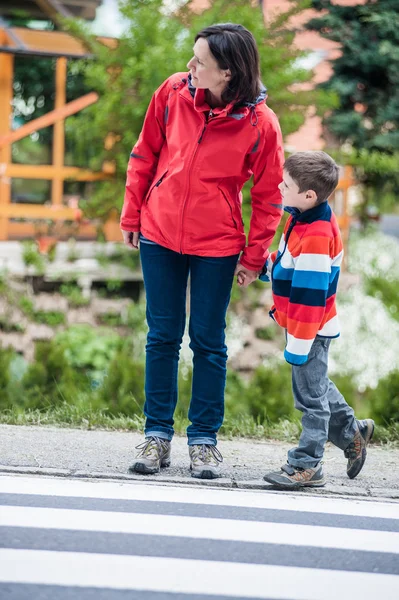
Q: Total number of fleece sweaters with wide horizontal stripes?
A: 1